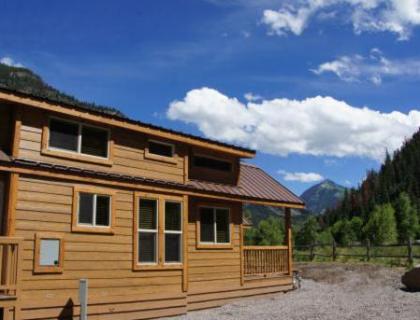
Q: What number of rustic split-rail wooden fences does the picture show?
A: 1